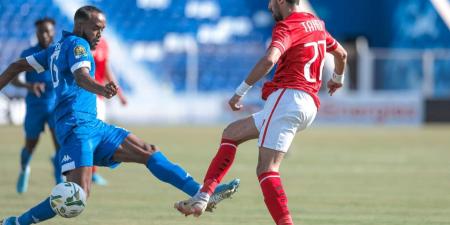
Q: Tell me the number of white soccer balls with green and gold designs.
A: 1